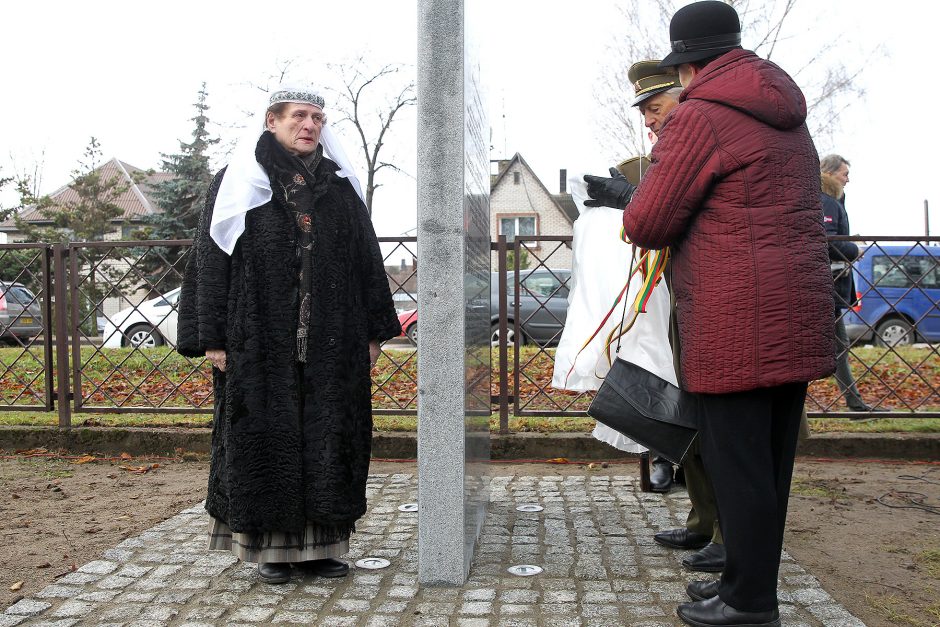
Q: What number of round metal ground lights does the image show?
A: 4